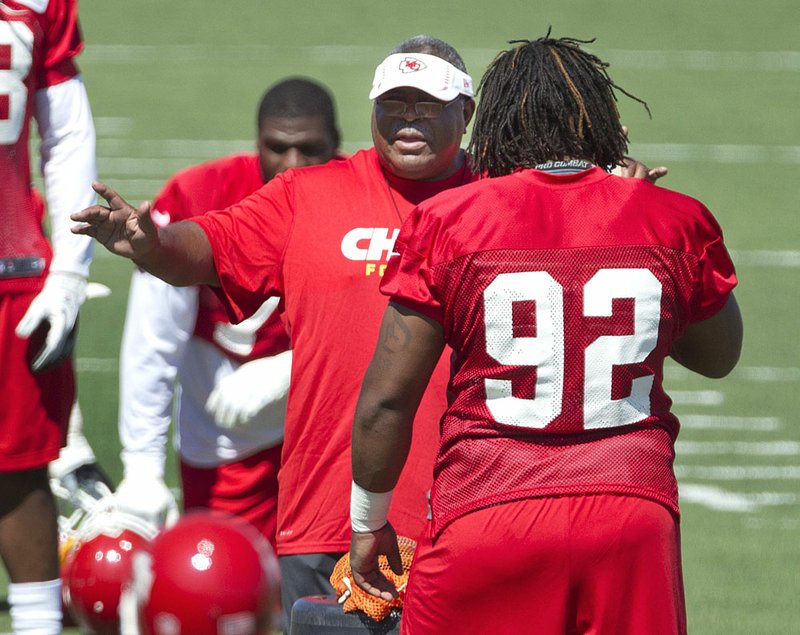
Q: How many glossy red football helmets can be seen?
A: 2